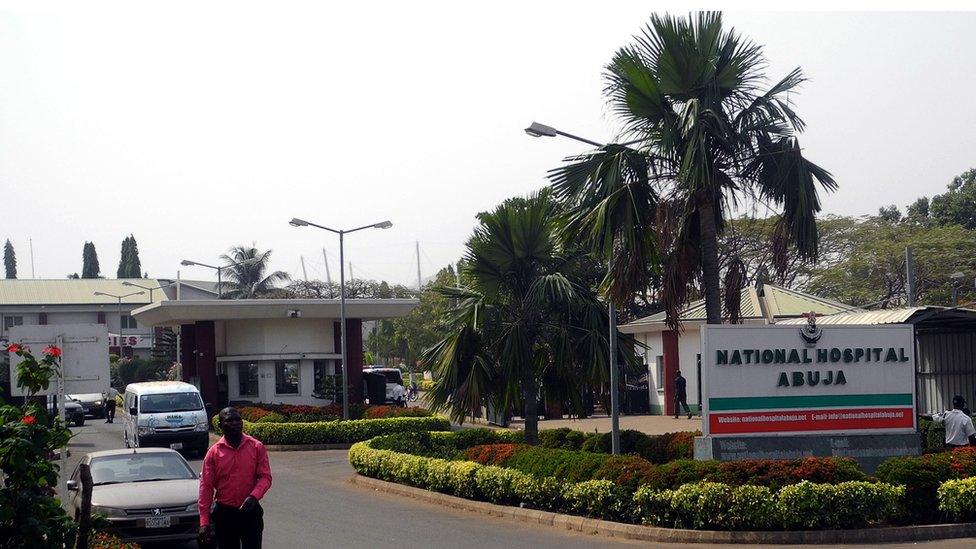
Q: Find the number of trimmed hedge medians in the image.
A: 2